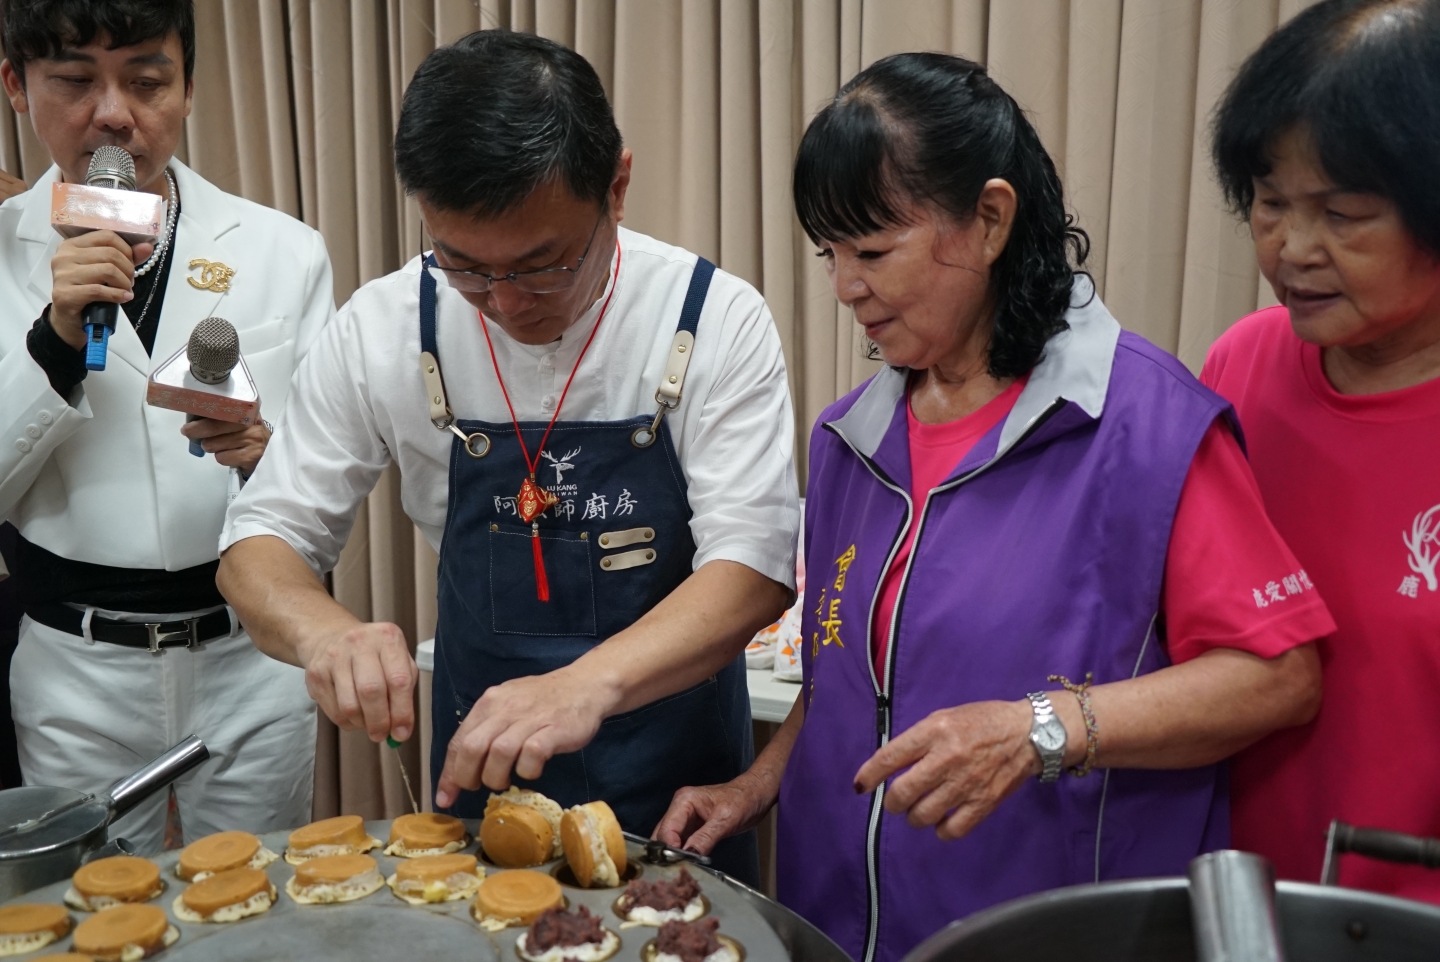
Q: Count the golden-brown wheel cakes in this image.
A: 13